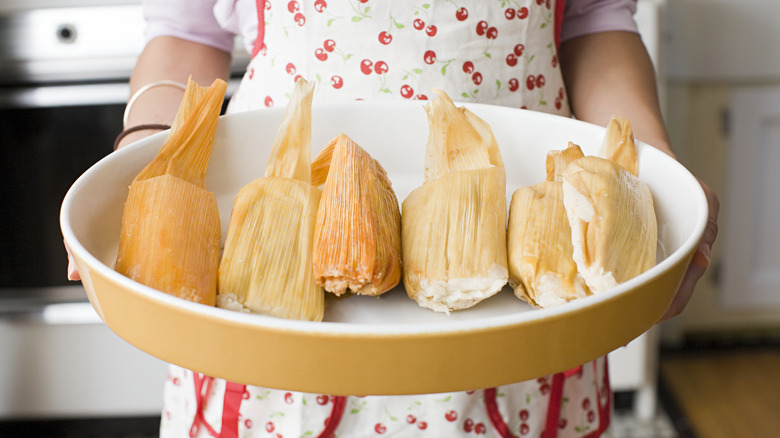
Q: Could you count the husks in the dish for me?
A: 6